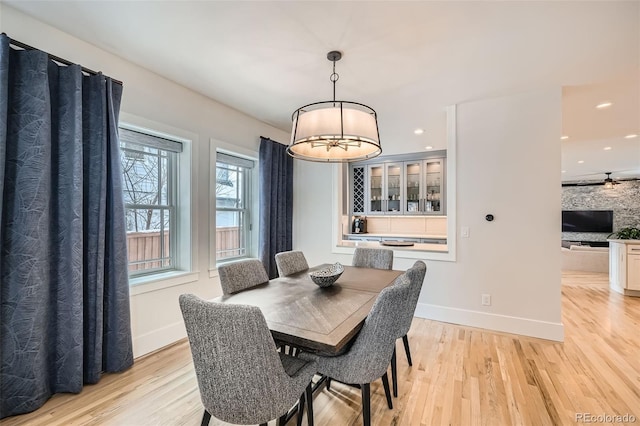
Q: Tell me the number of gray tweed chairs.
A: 6